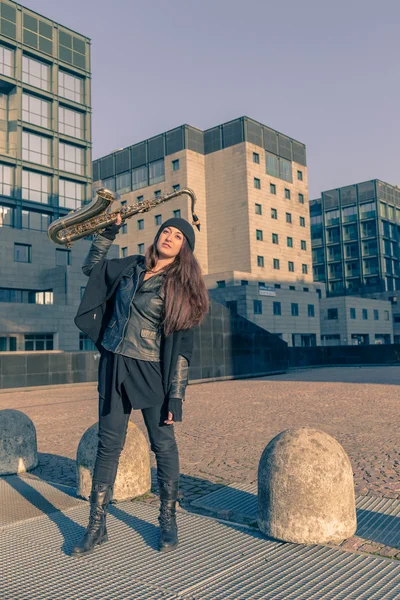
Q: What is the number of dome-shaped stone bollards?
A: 3